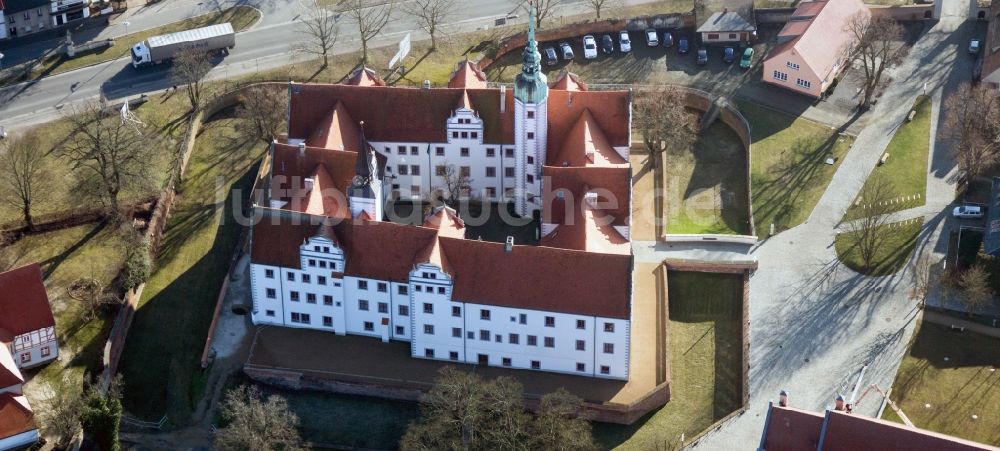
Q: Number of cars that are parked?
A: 13